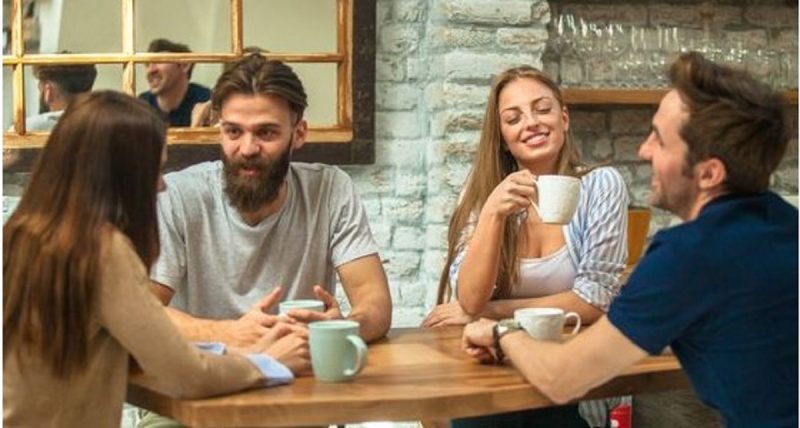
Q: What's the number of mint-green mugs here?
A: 2